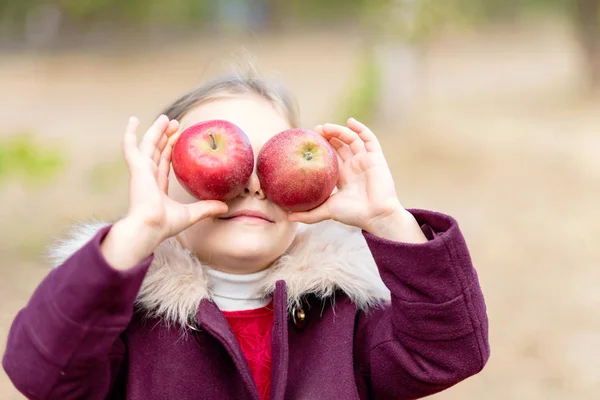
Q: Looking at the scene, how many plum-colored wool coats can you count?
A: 1